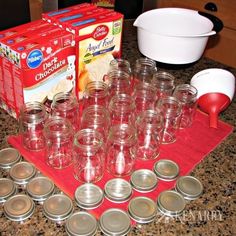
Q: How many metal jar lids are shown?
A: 15